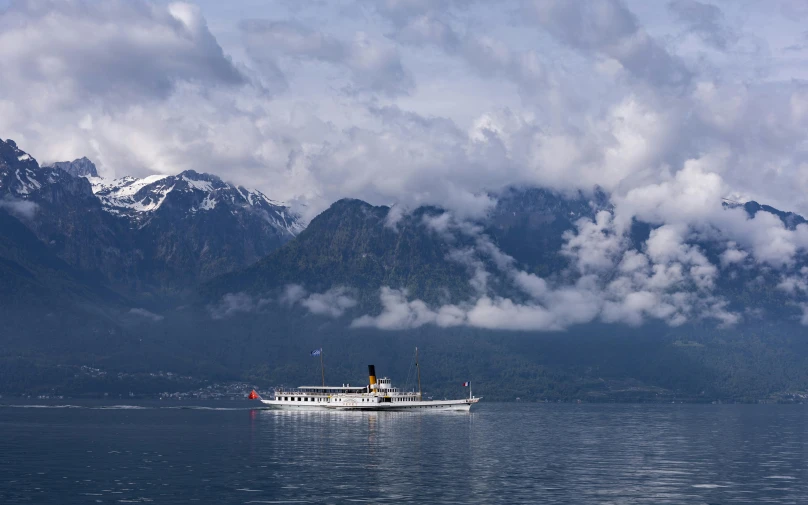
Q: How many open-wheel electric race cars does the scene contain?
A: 0